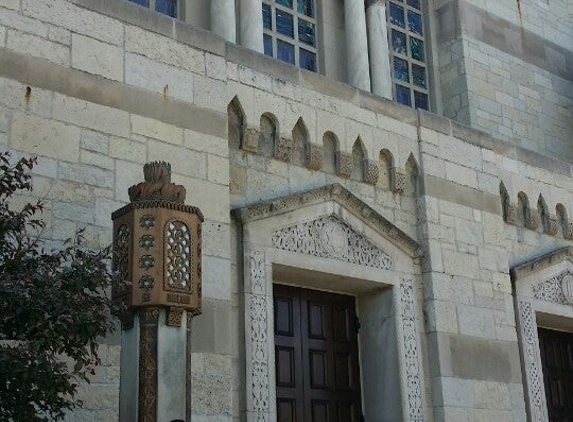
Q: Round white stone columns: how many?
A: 4